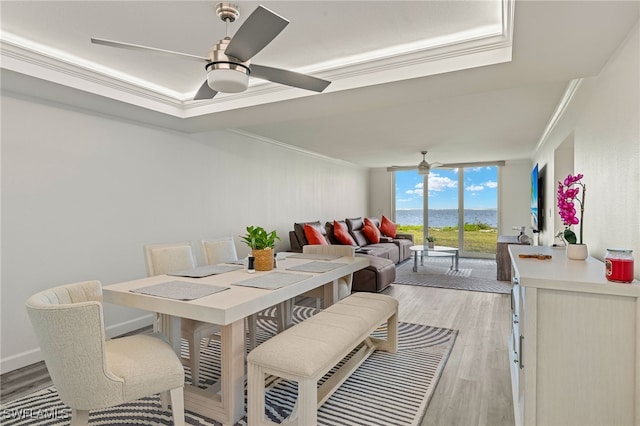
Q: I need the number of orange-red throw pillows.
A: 4